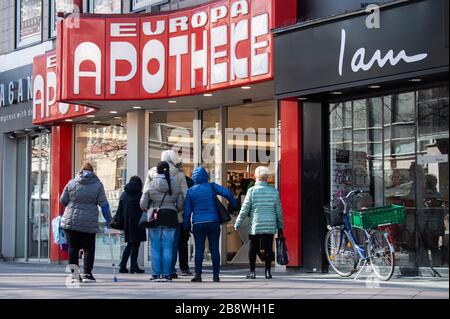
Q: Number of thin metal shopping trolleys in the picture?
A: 0